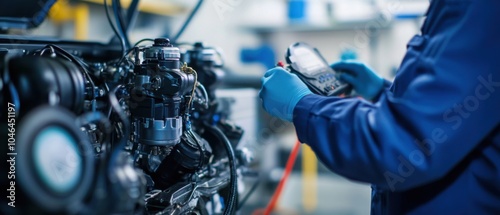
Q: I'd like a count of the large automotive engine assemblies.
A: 1